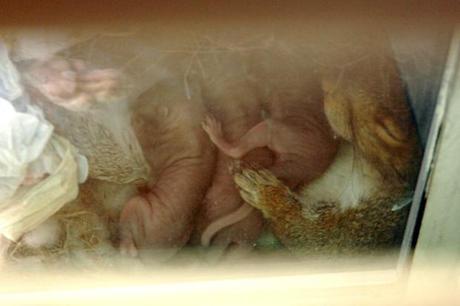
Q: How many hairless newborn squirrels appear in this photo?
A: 3